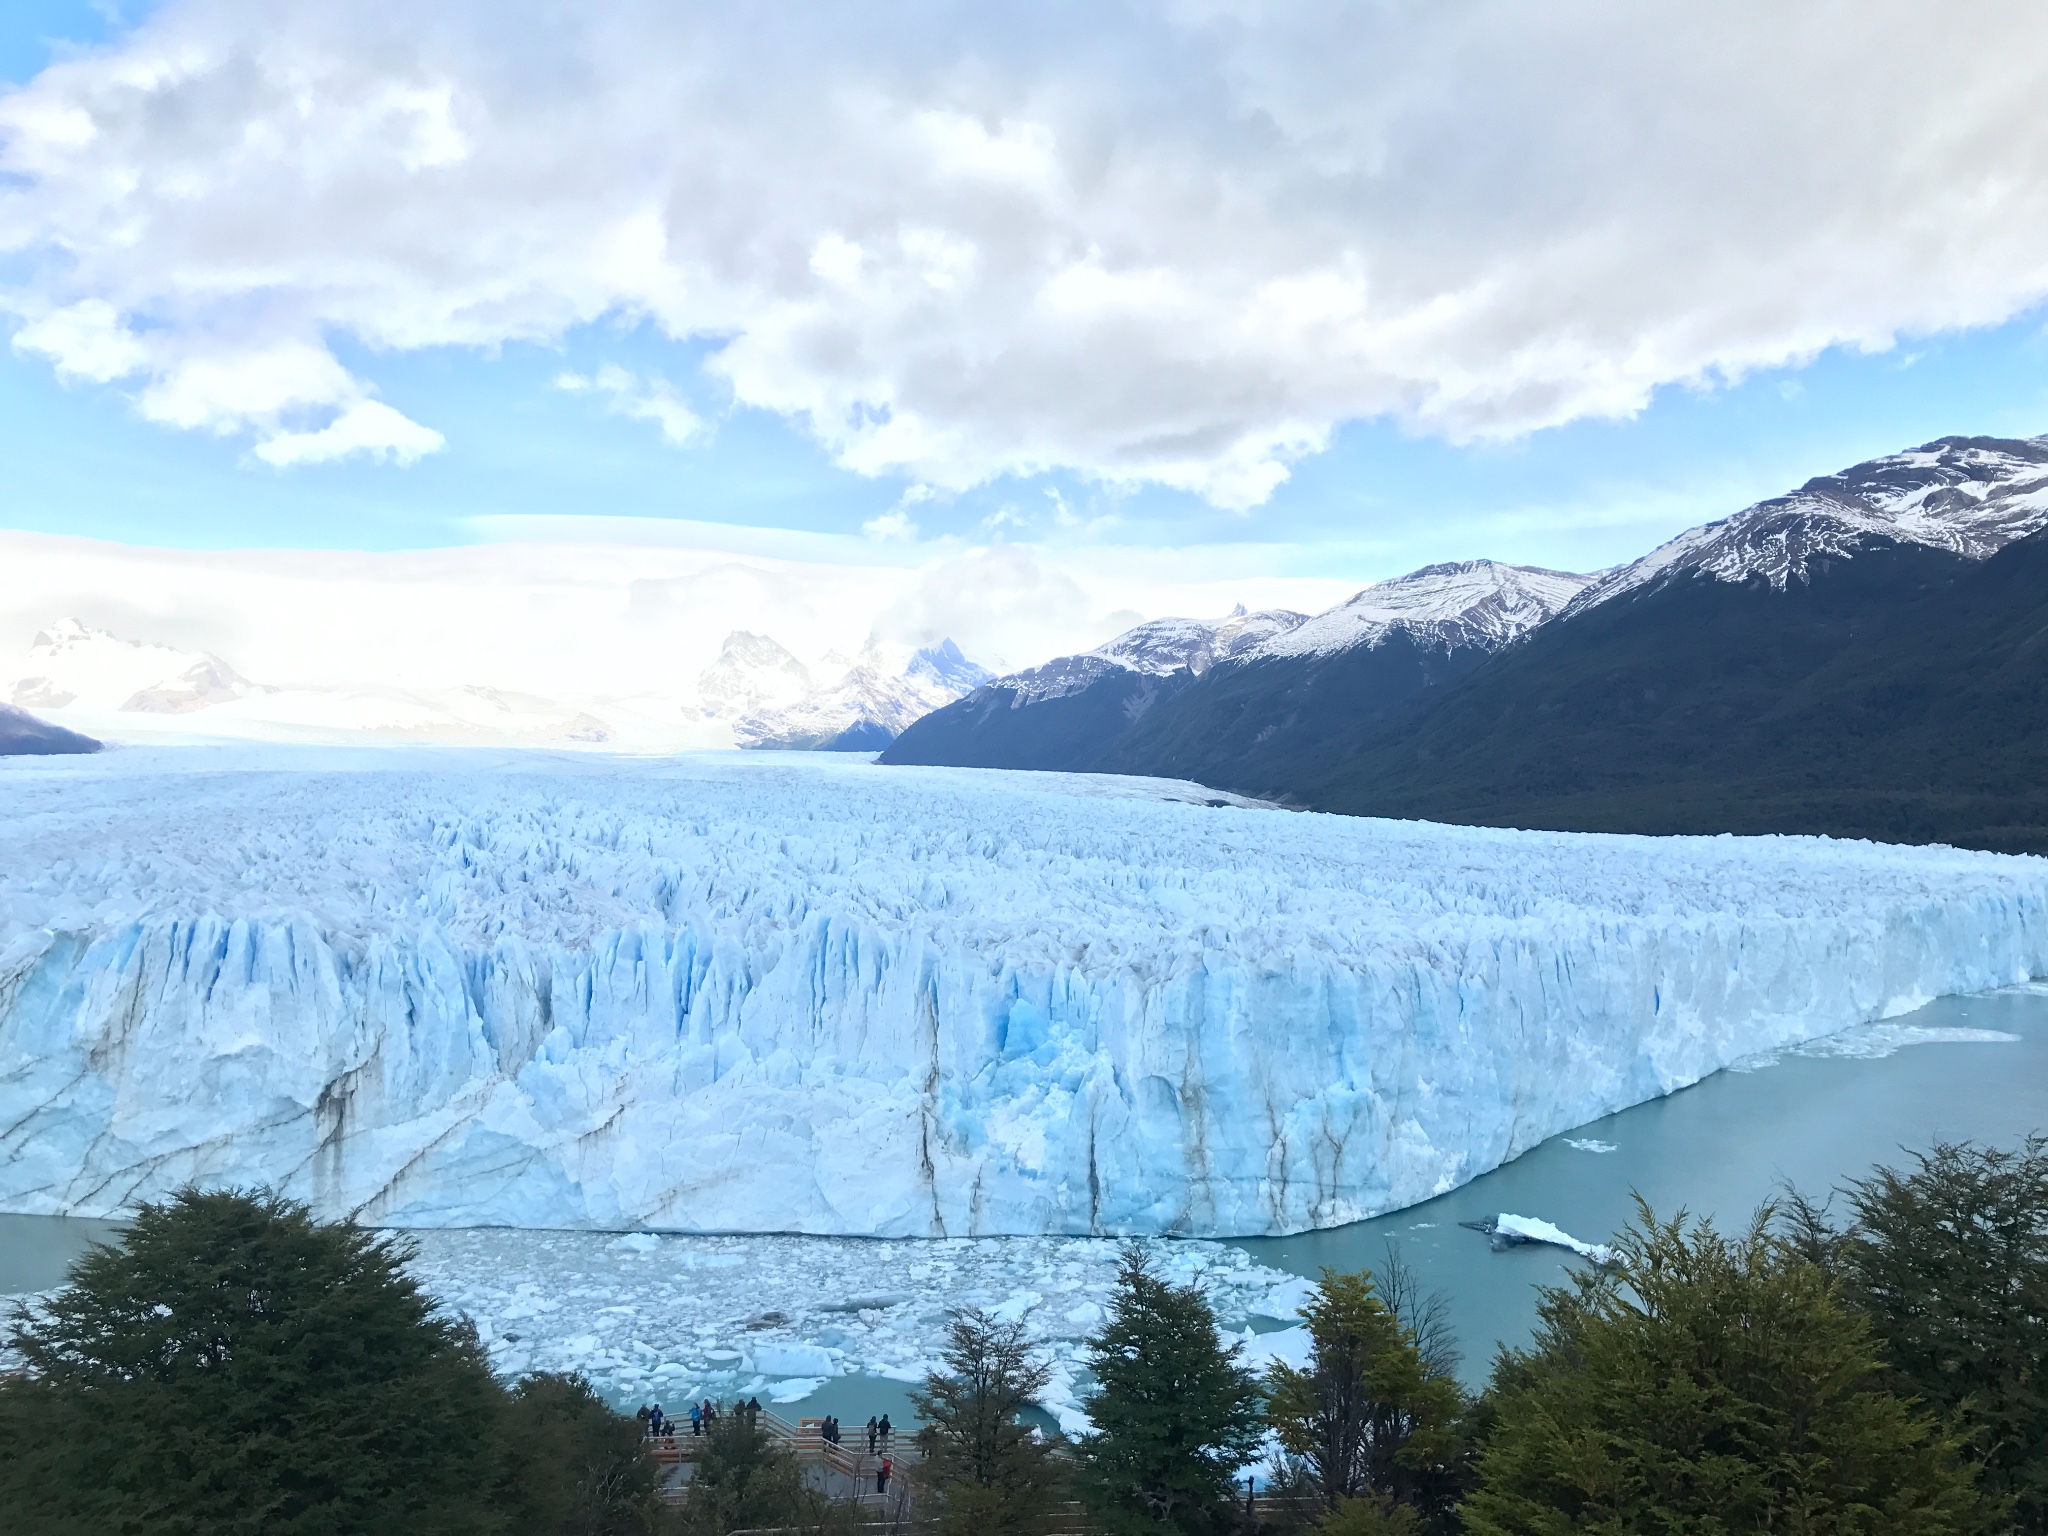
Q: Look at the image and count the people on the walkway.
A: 12